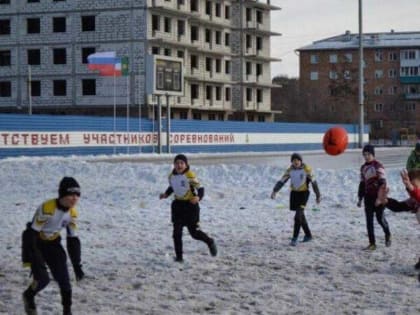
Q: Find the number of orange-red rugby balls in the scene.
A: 1